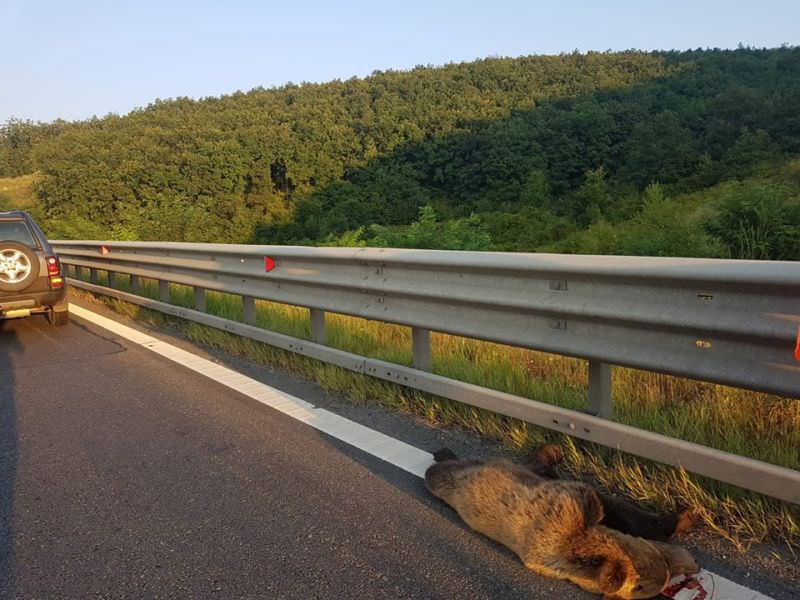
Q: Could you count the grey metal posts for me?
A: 11